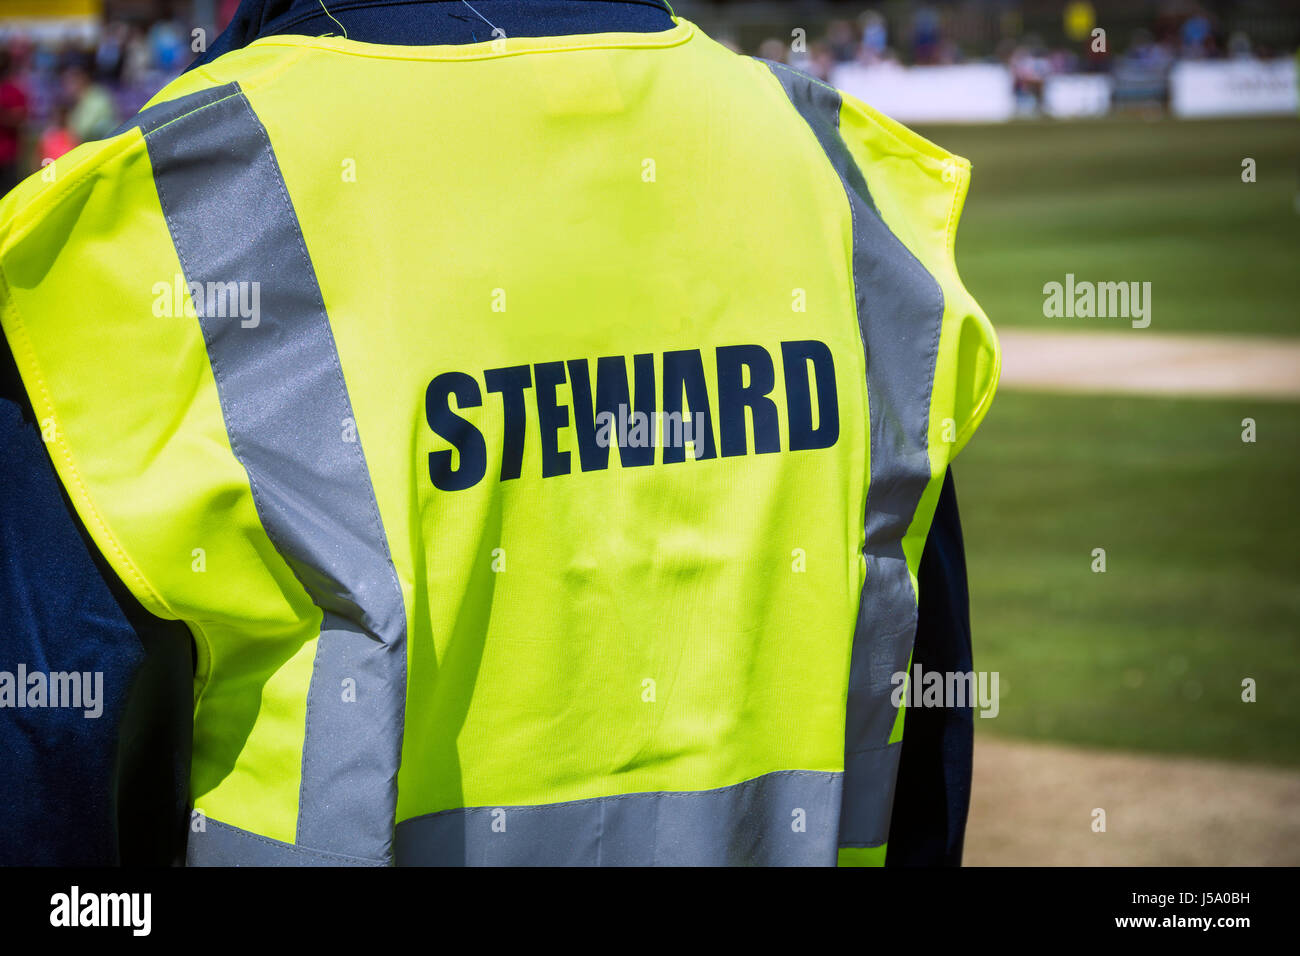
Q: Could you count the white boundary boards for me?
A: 3